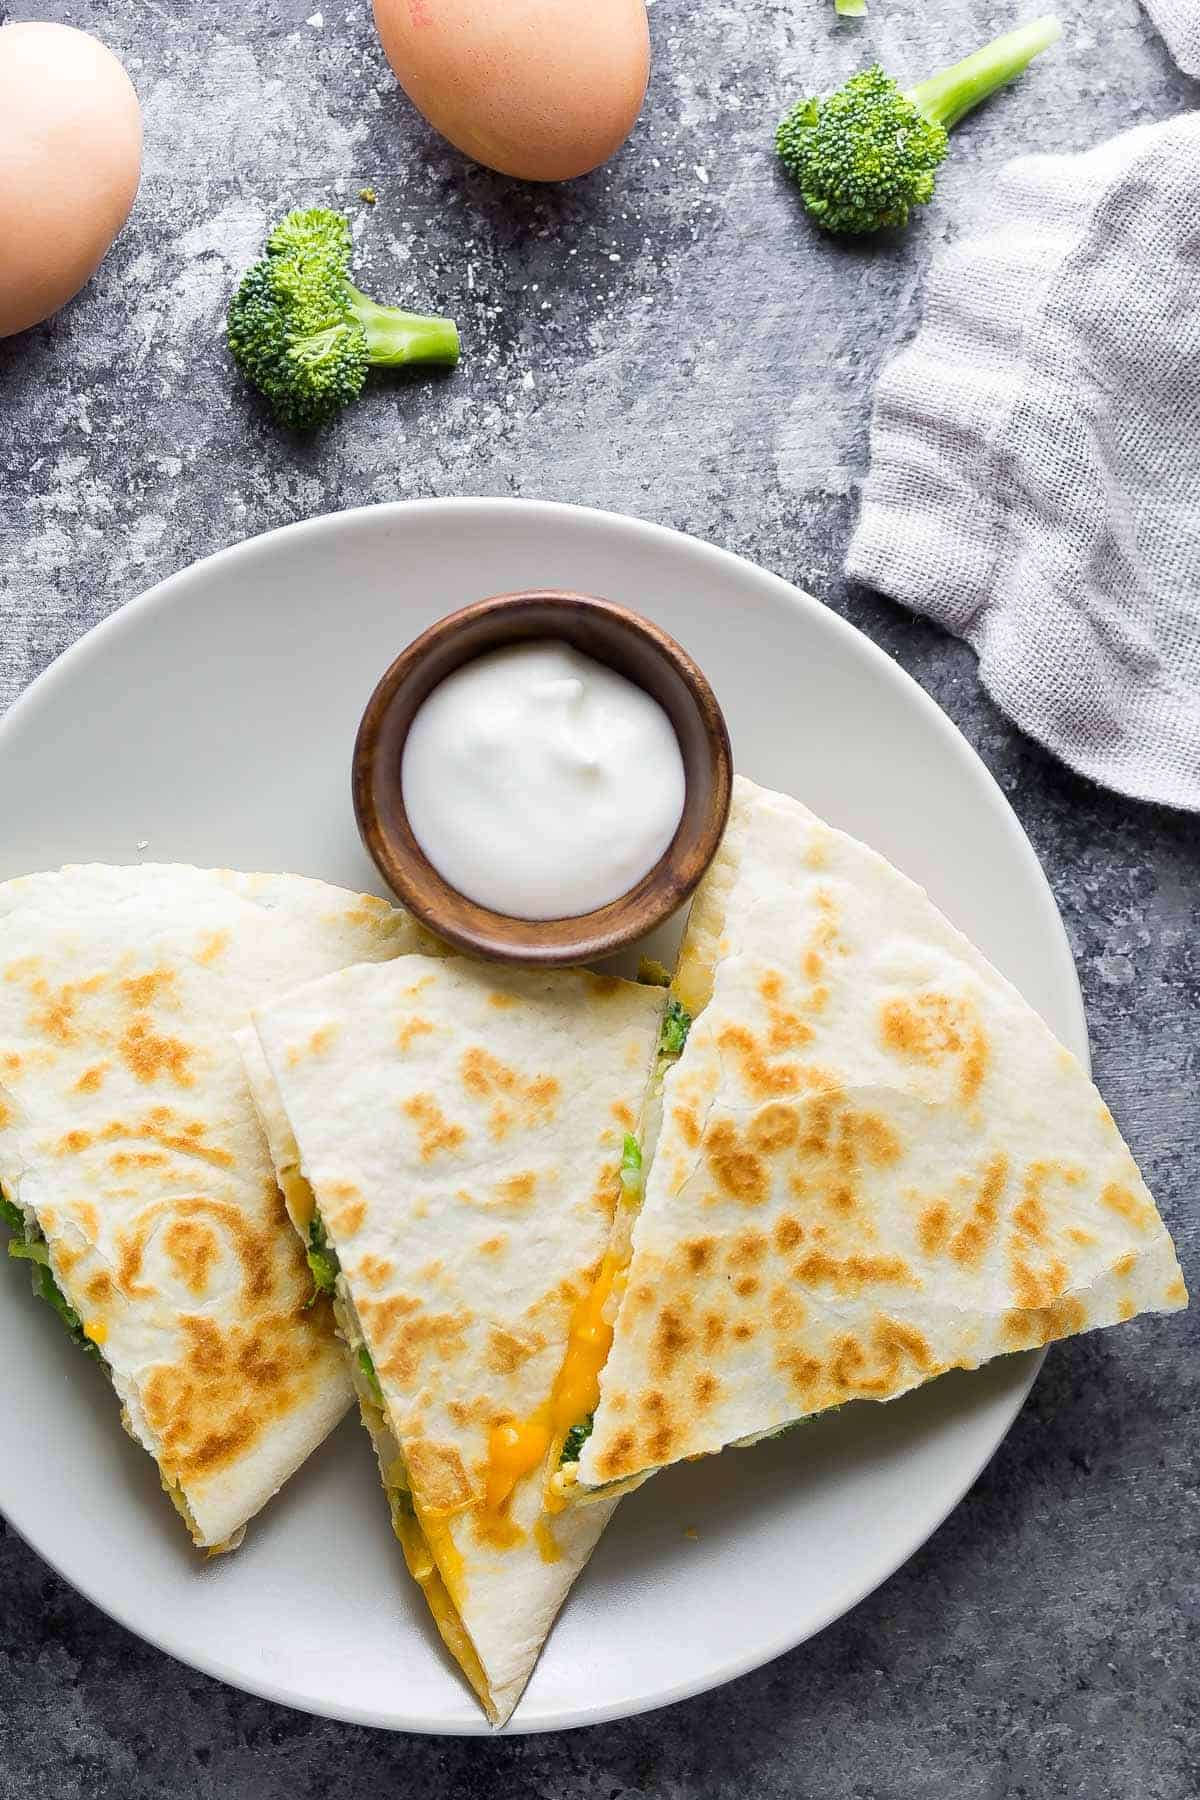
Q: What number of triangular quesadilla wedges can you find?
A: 3